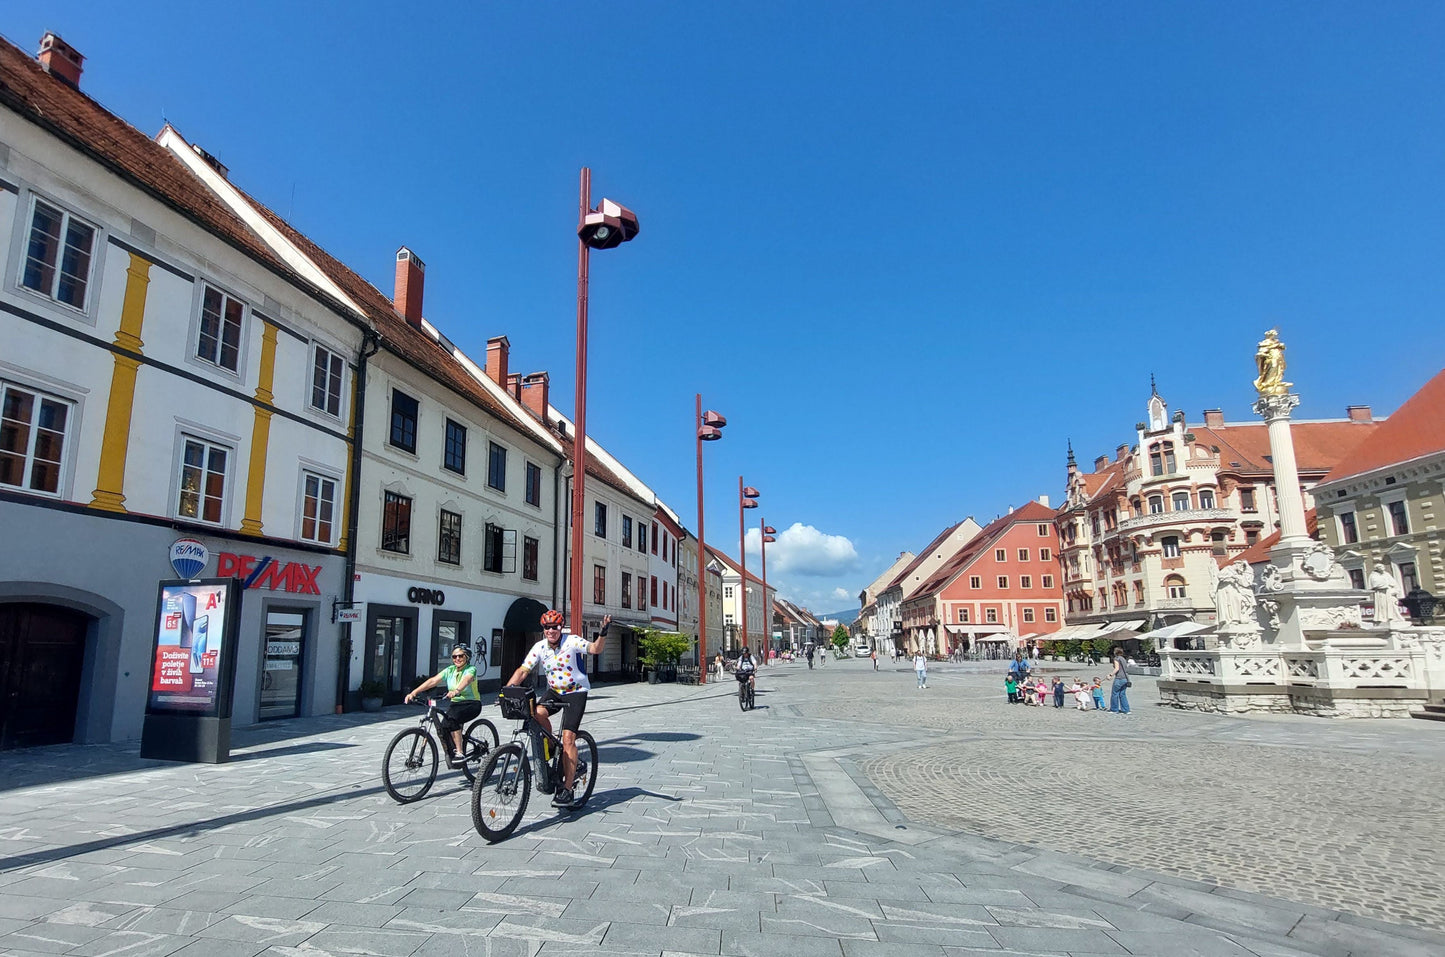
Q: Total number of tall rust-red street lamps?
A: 4